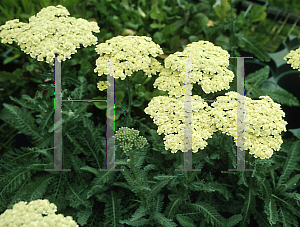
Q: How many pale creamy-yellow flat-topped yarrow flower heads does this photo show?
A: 7